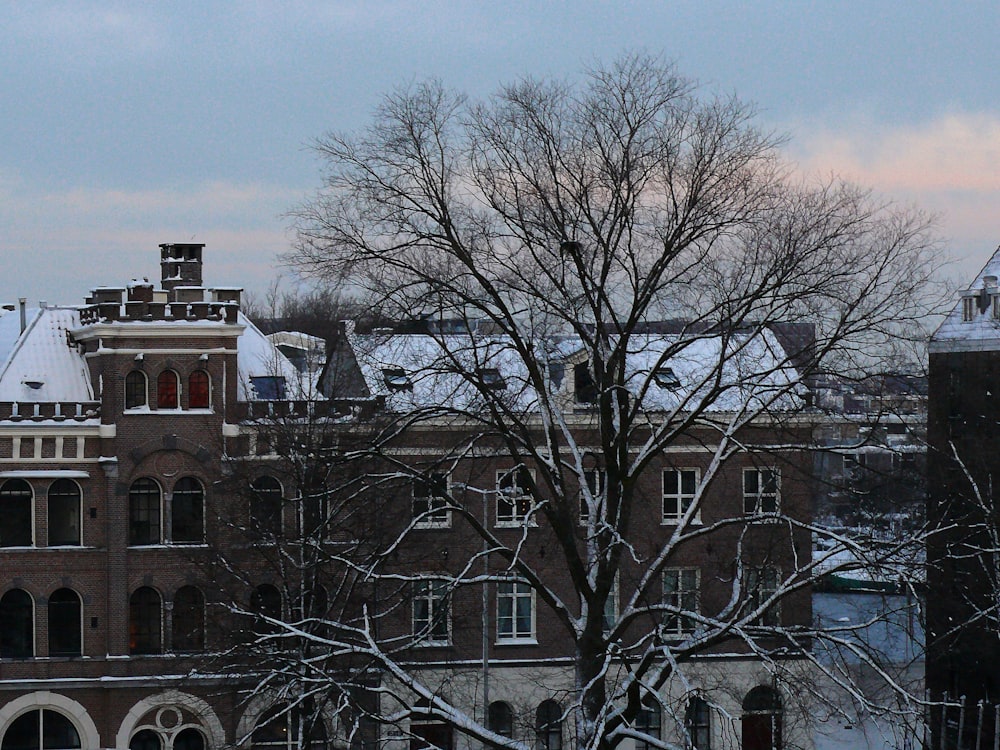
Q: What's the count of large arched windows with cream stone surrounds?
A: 3